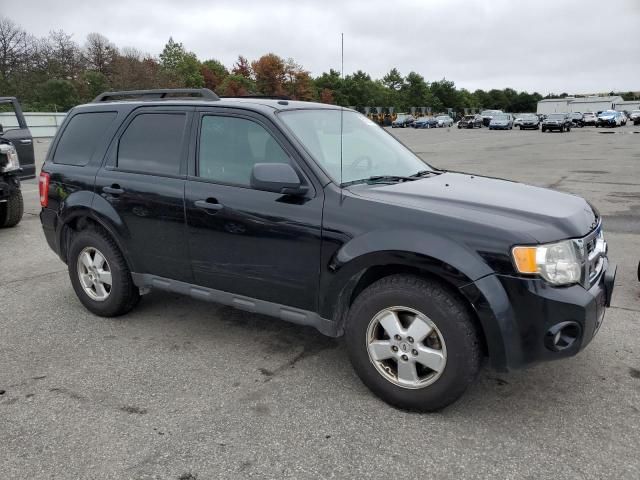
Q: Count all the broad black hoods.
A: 1